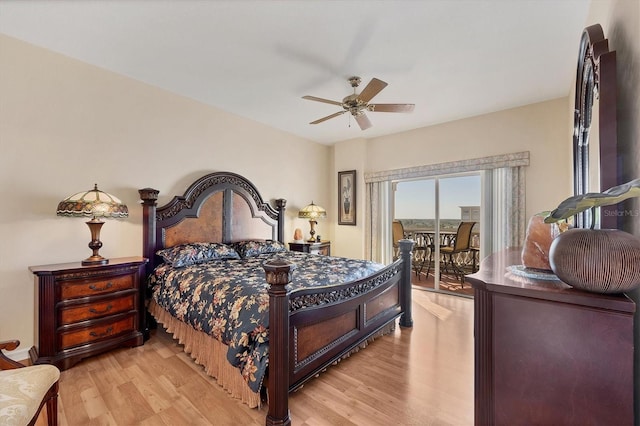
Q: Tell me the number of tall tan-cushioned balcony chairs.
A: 2